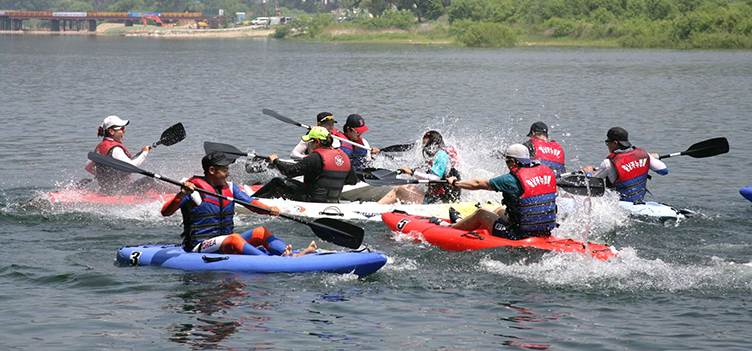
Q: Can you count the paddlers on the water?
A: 9